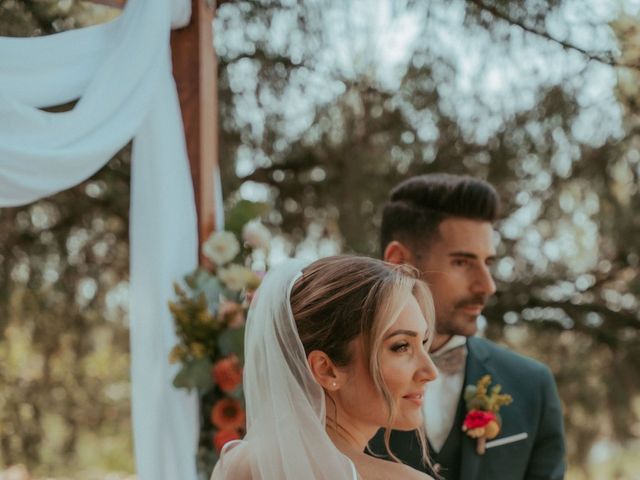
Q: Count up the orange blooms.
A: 3